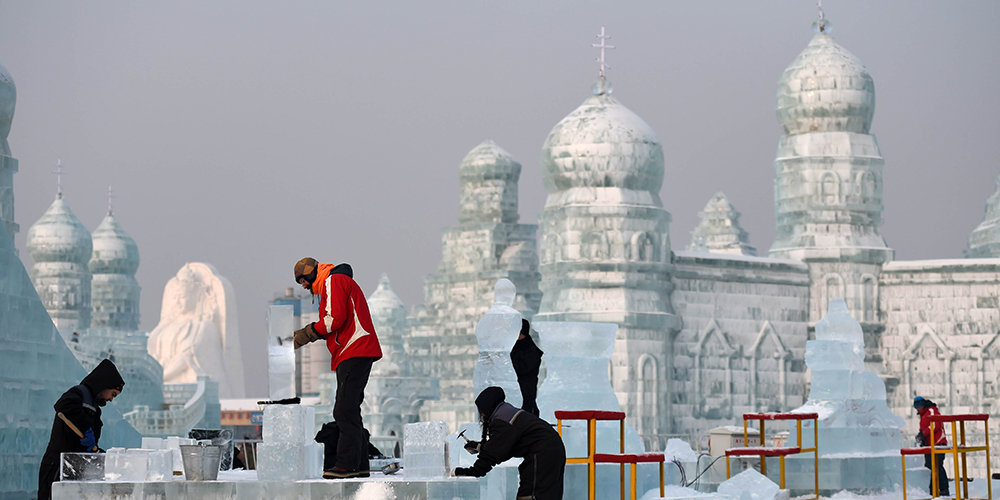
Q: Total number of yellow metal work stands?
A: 3